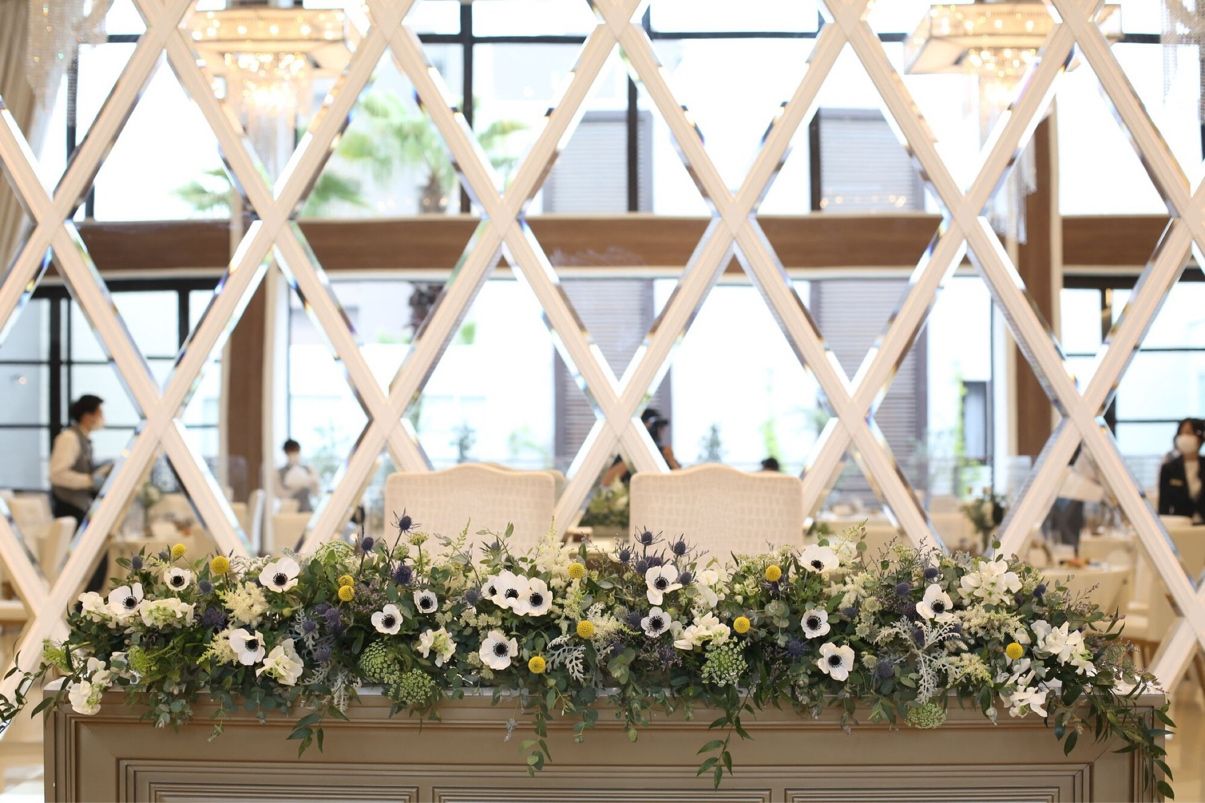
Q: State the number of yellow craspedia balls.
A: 10